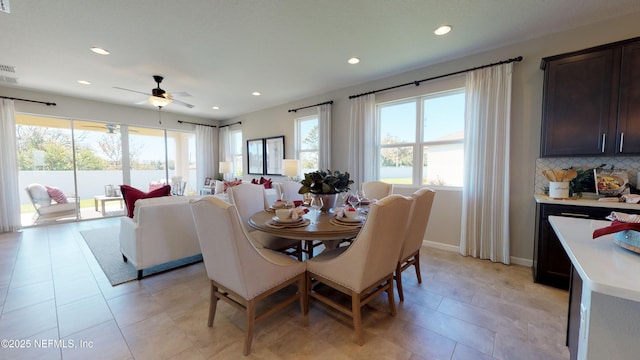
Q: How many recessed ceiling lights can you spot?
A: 6